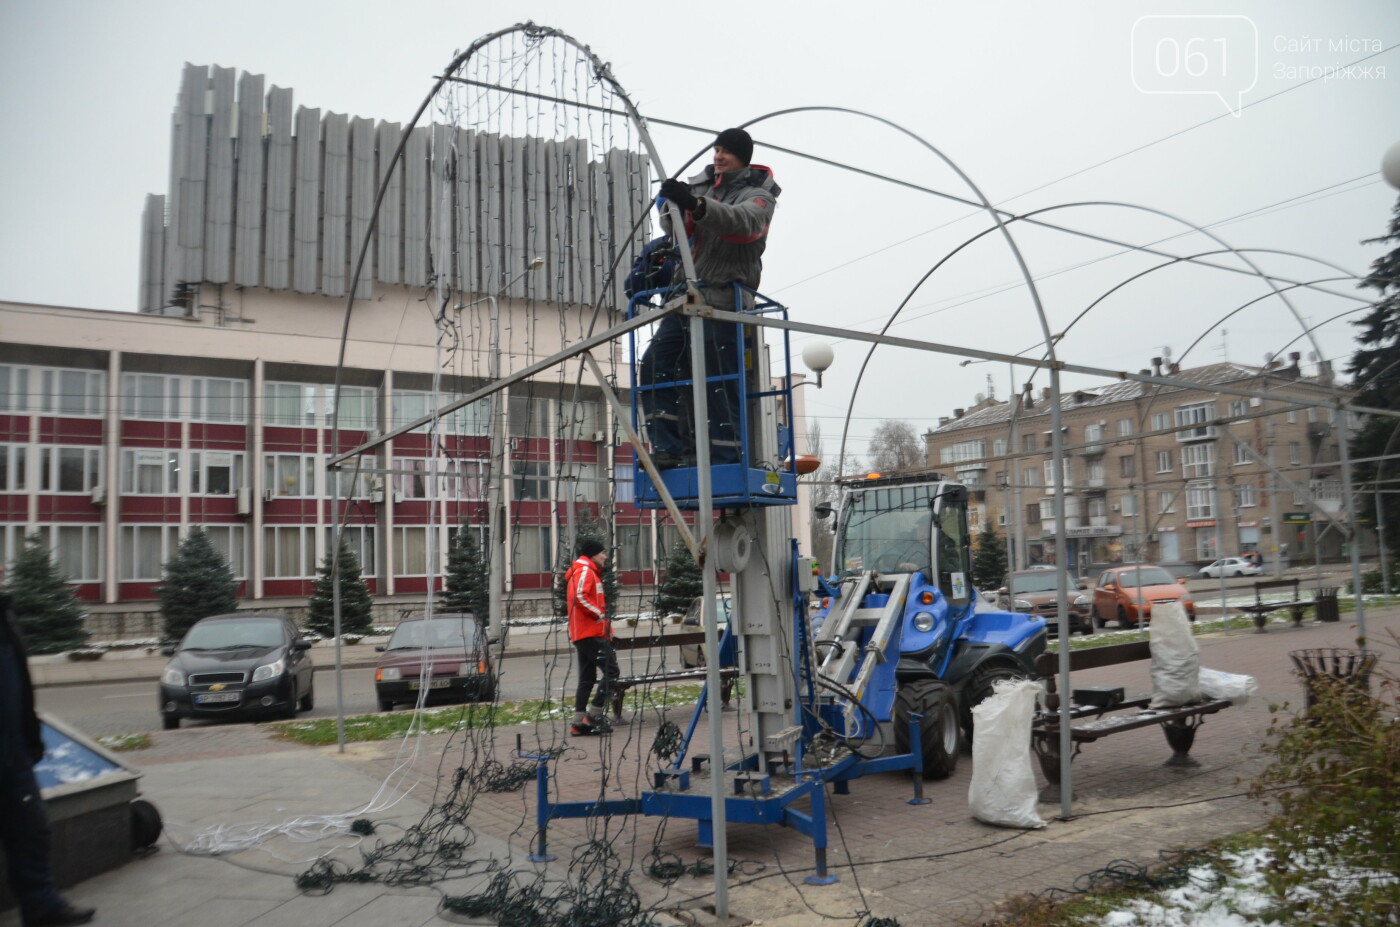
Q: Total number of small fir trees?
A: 7